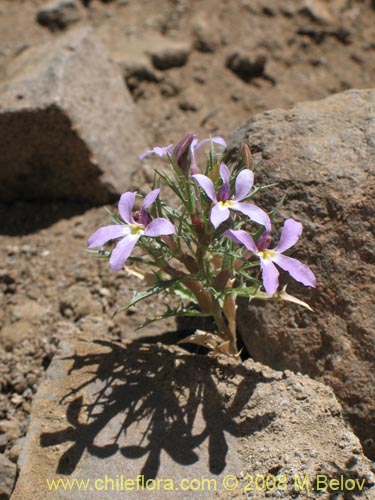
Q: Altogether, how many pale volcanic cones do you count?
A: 0